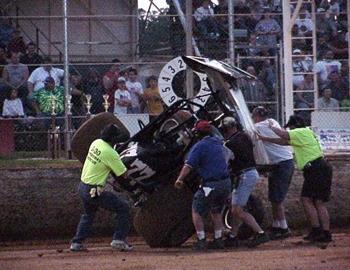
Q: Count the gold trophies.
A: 4